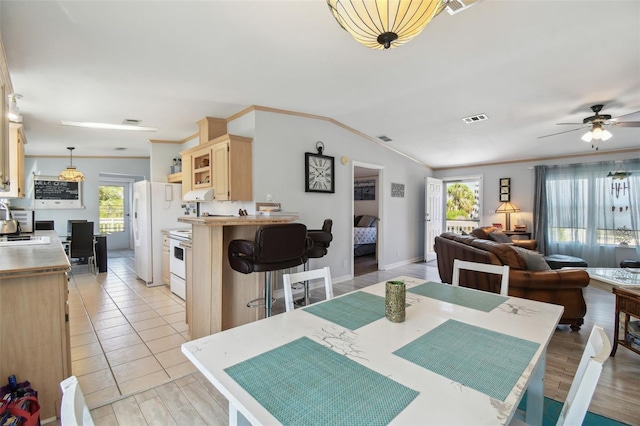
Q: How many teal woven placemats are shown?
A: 4